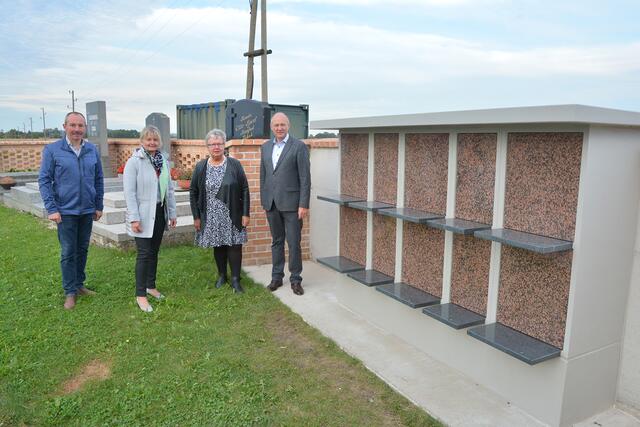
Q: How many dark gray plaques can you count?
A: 10